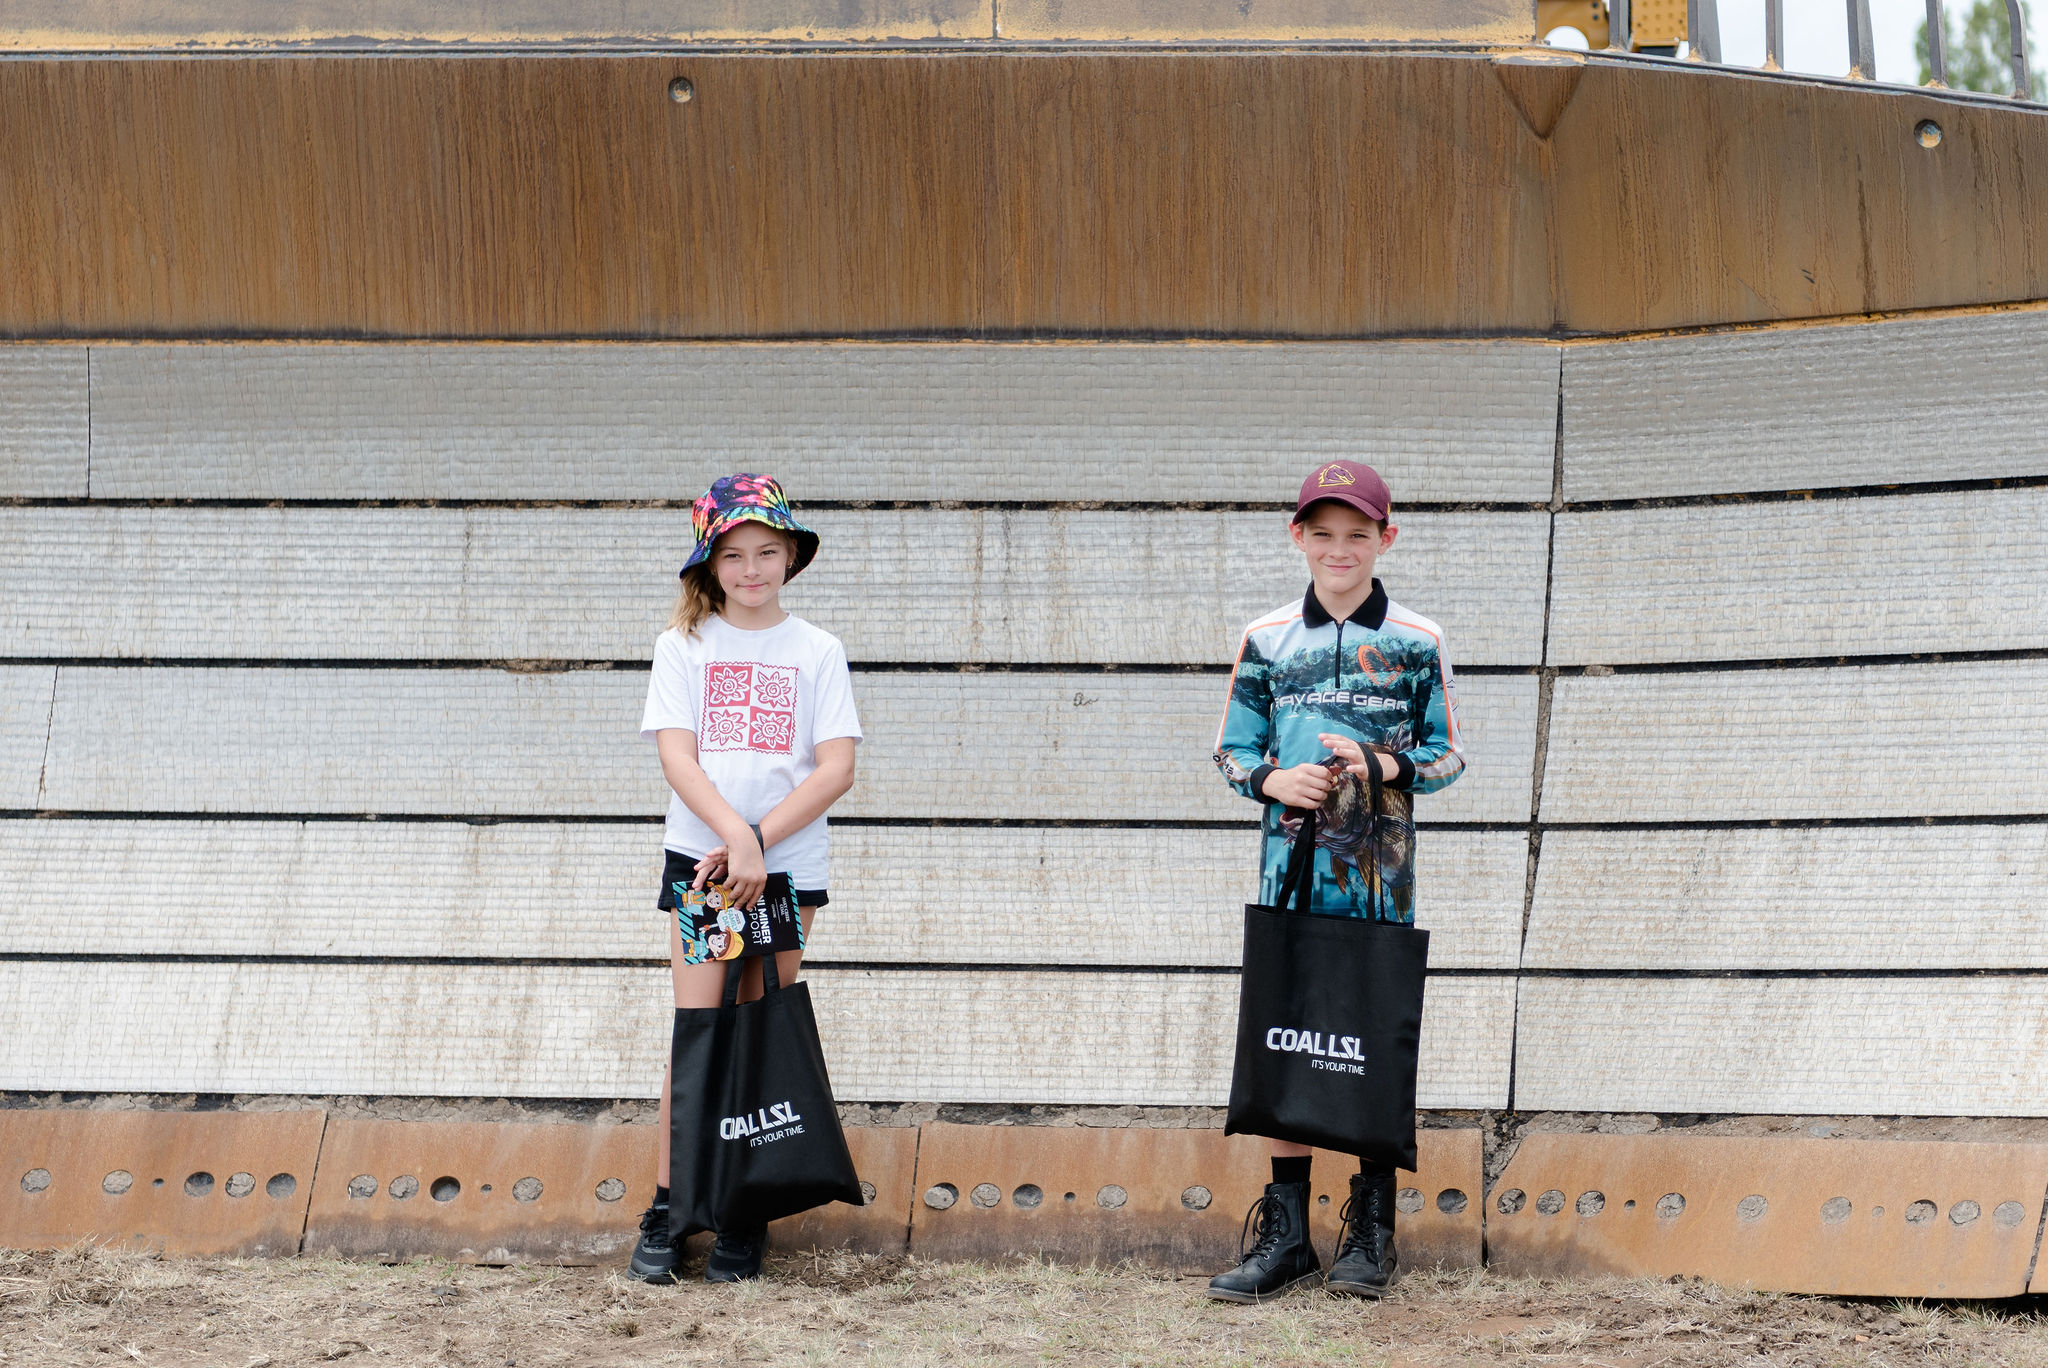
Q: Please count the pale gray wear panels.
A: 12